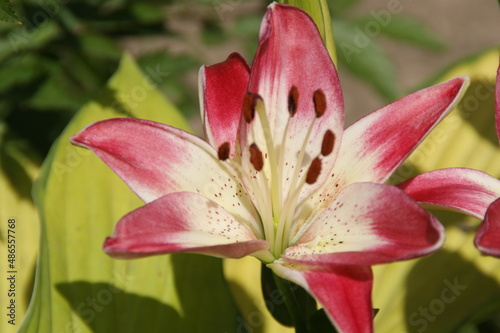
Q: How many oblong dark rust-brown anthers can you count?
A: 7